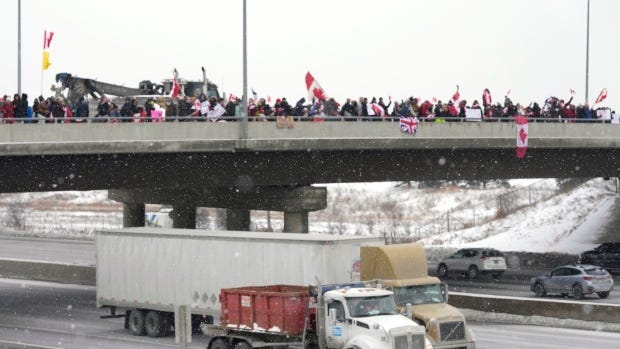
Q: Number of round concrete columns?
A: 4